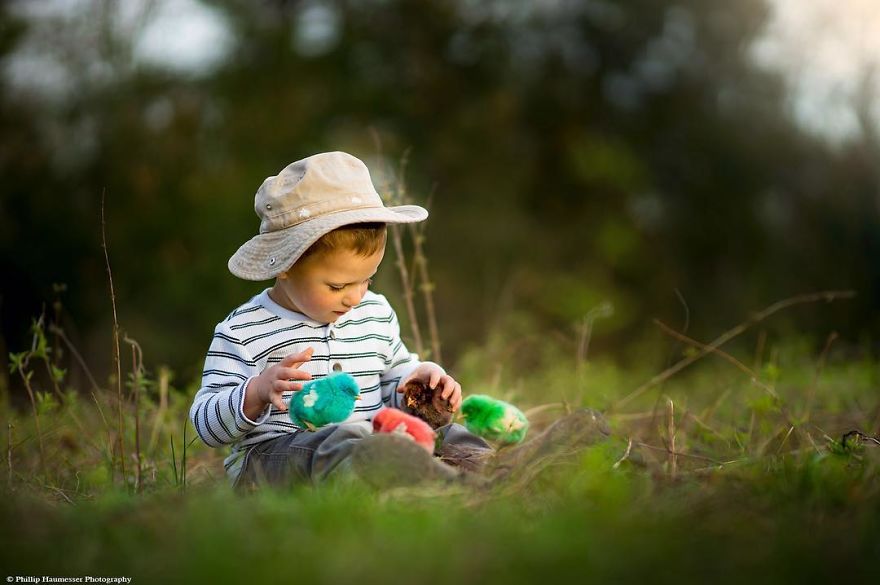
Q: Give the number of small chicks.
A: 4